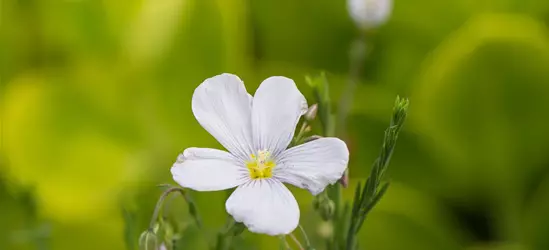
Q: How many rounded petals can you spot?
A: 5